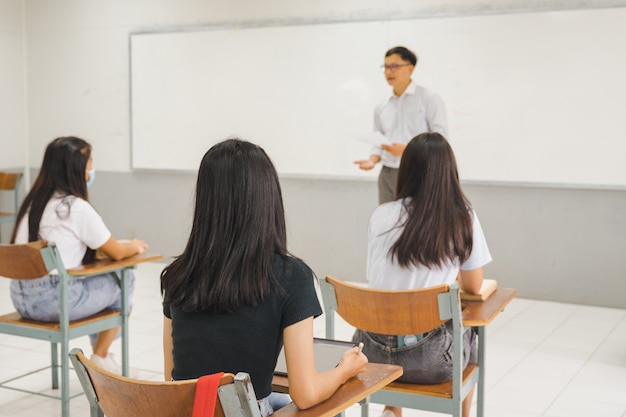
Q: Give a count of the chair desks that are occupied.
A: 3